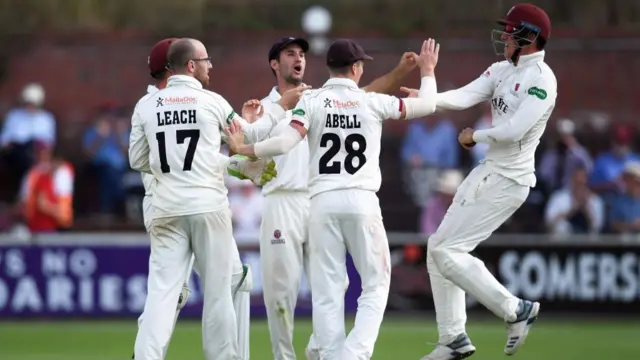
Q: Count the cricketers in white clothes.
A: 5